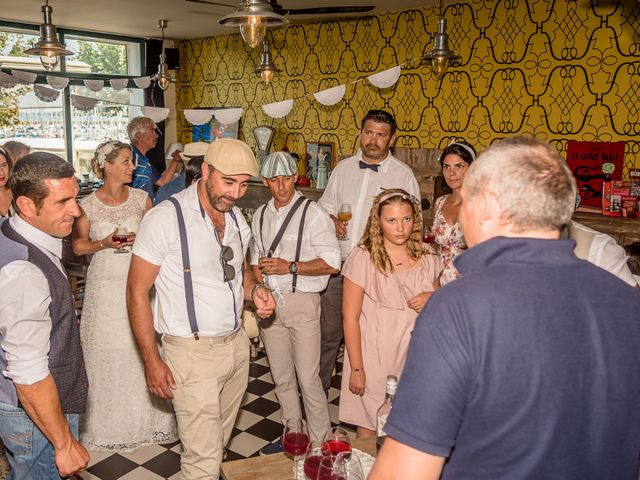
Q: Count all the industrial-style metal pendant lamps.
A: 5